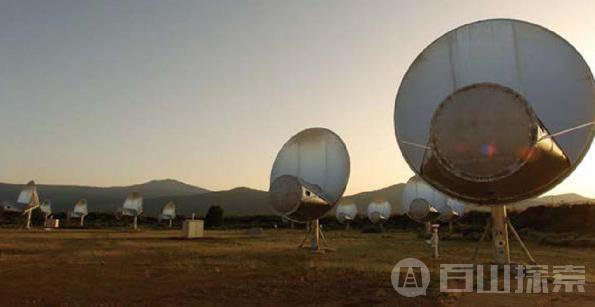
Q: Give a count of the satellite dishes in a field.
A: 11